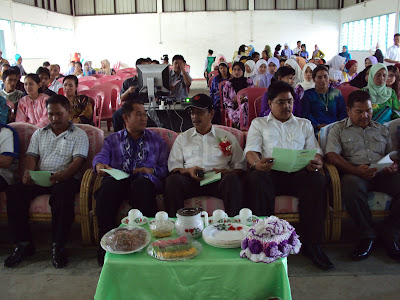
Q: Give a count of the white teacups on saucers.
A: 4